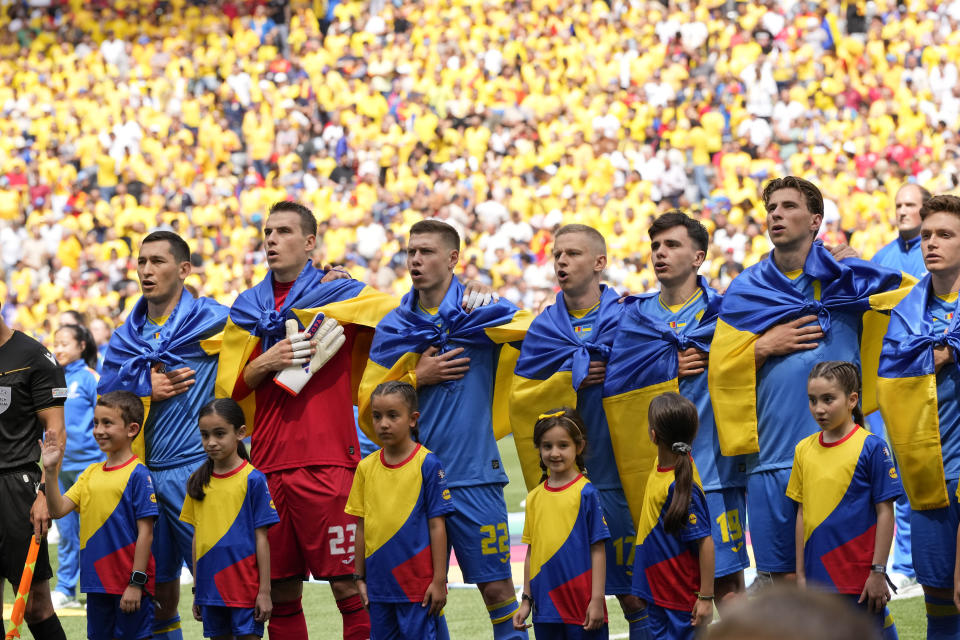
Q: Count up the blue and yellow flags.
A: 7